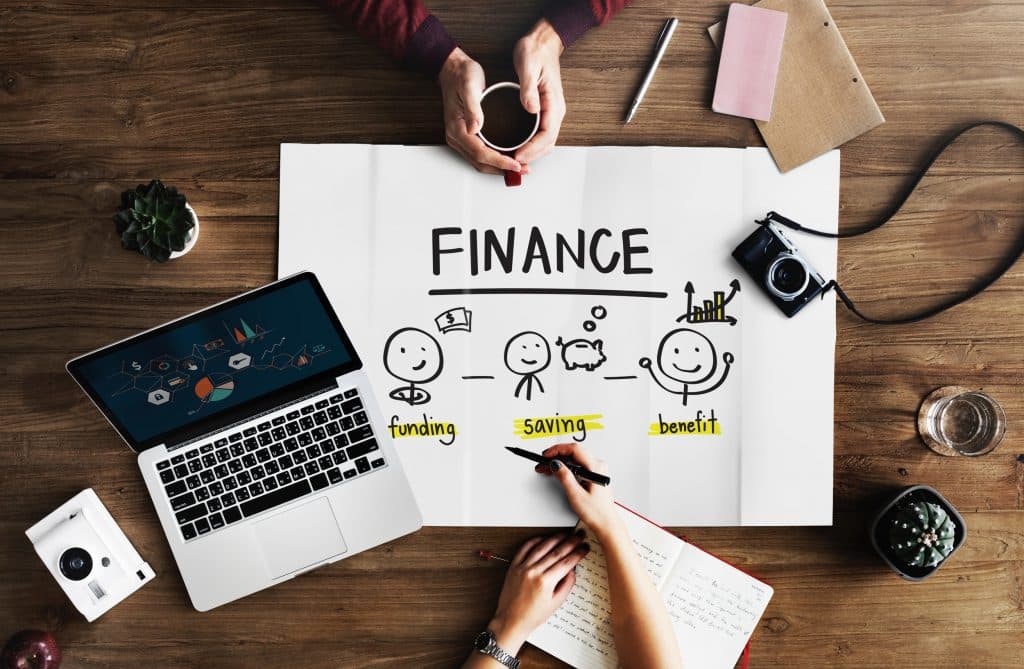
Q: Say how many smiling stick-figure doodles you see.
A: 3